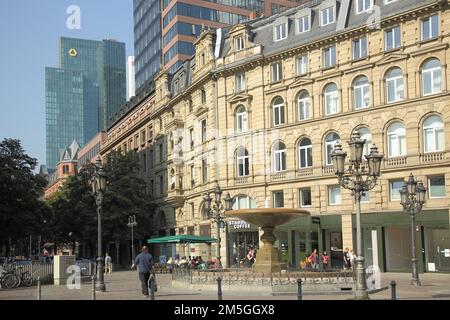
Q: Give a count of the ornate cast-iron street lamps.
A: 4